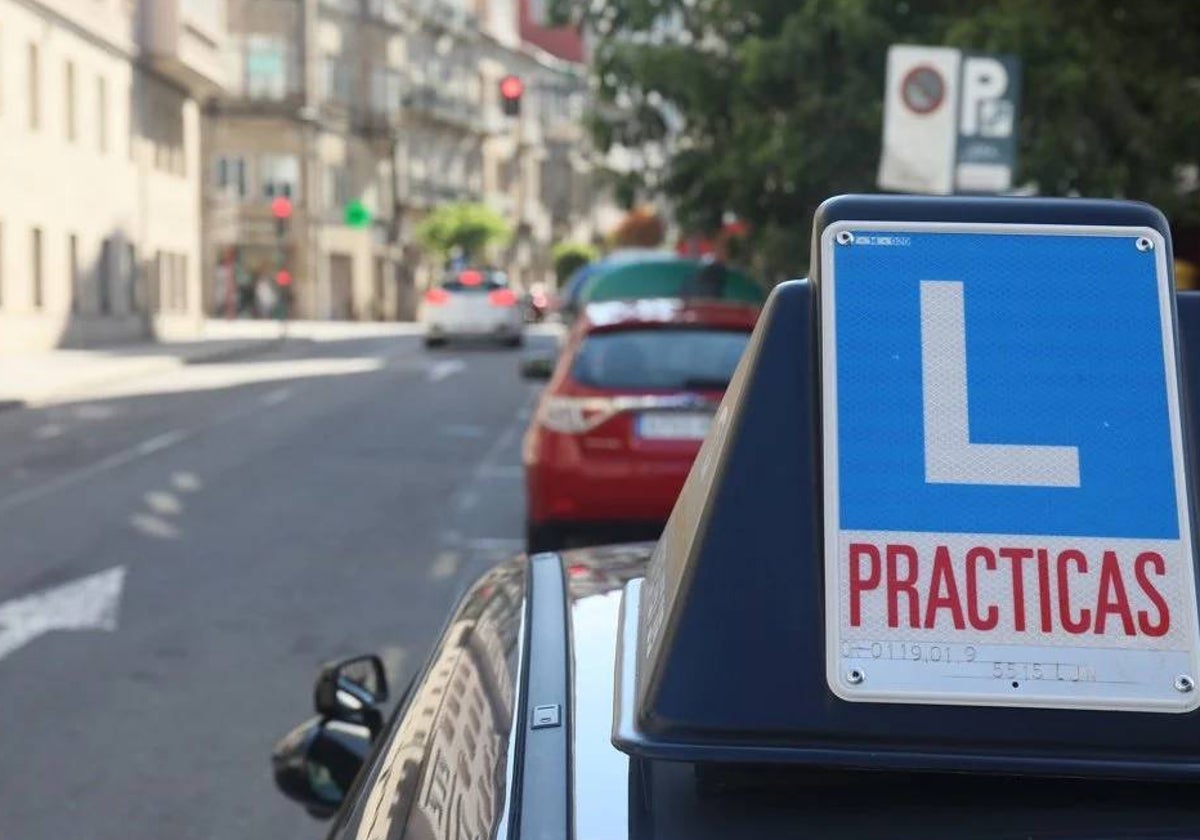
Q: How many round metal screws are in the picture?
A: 4